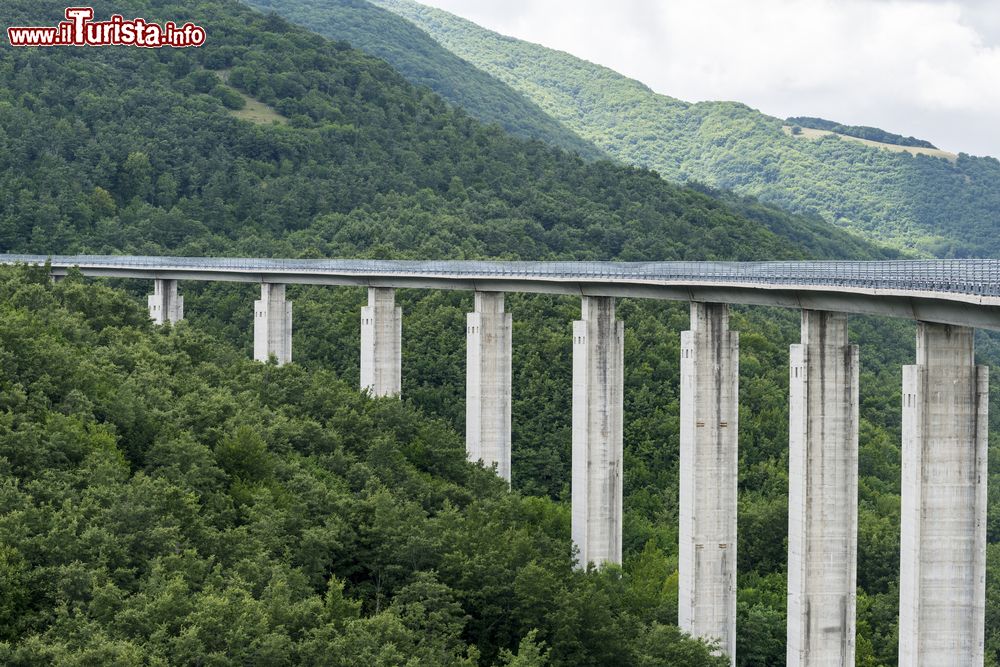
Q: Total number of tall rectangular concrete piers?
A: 8